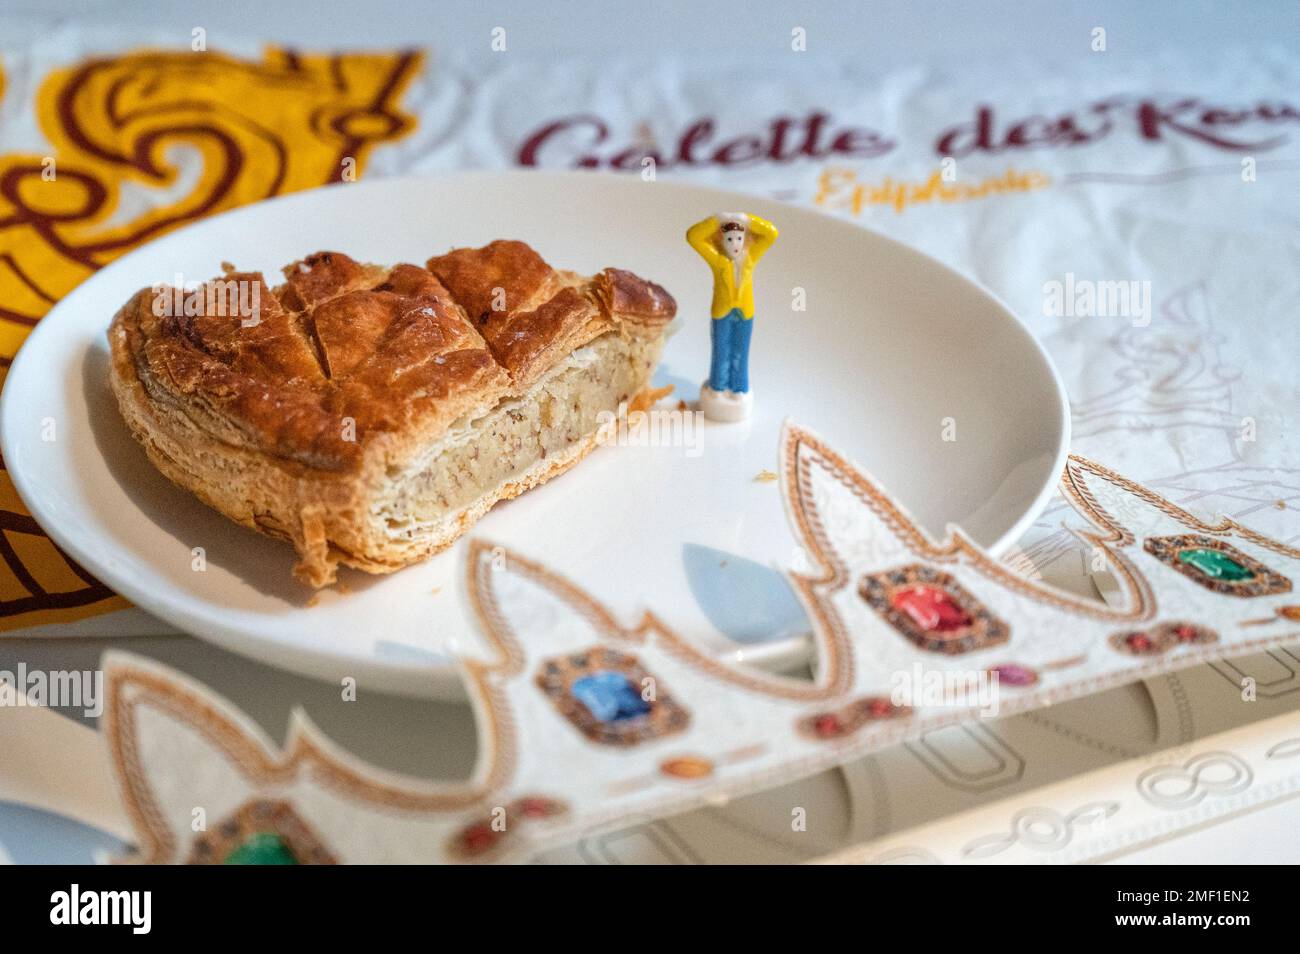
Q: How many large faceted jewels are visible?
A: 4